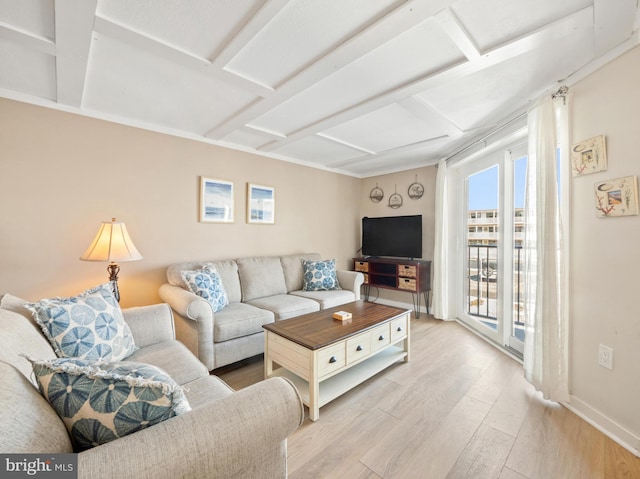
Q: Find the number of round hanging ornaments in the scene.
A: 3